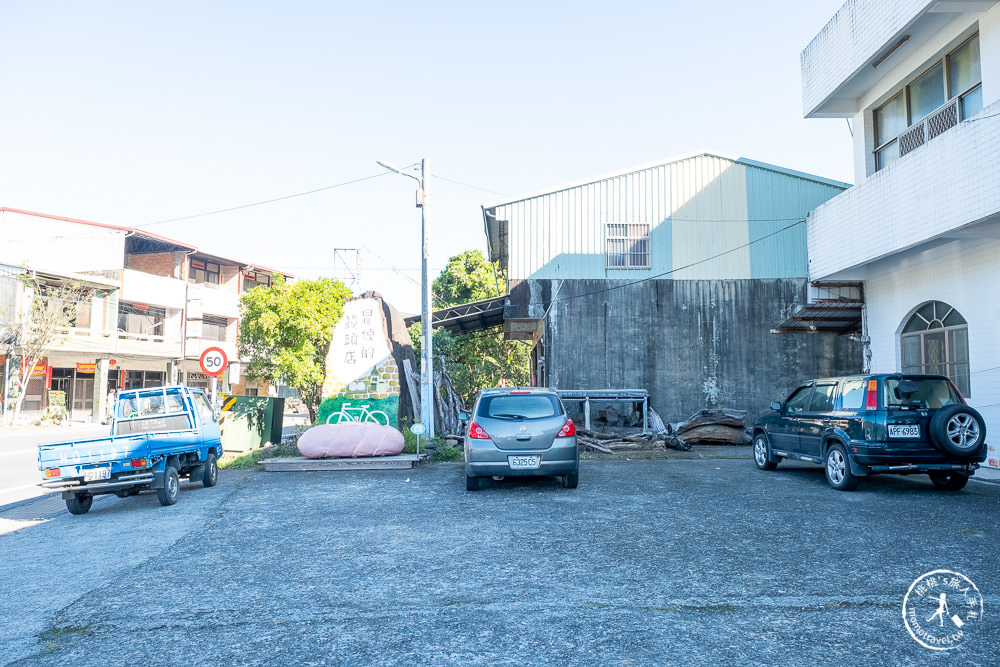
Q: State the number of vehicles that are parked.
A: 3